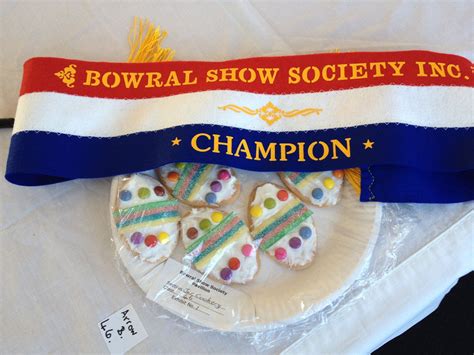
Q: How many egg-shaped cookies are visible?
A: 5